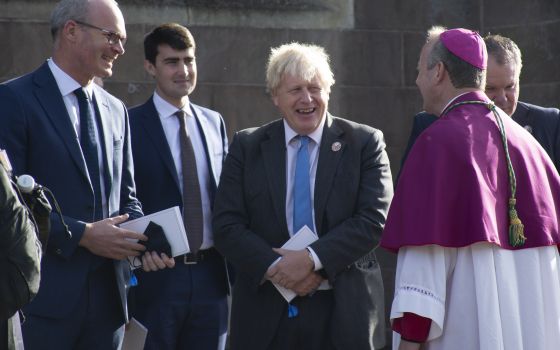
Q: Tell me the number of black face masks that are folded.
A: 1